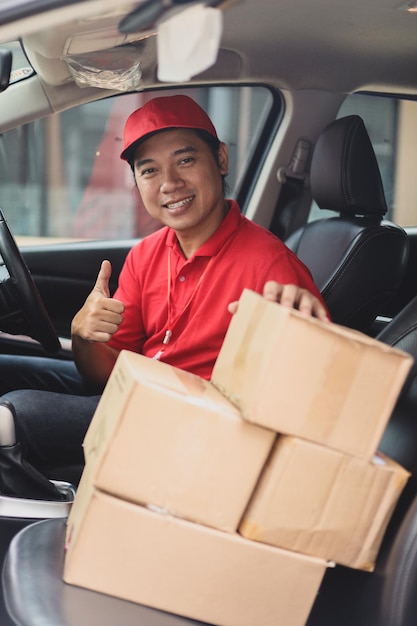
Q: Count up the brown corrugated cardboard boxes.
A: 4